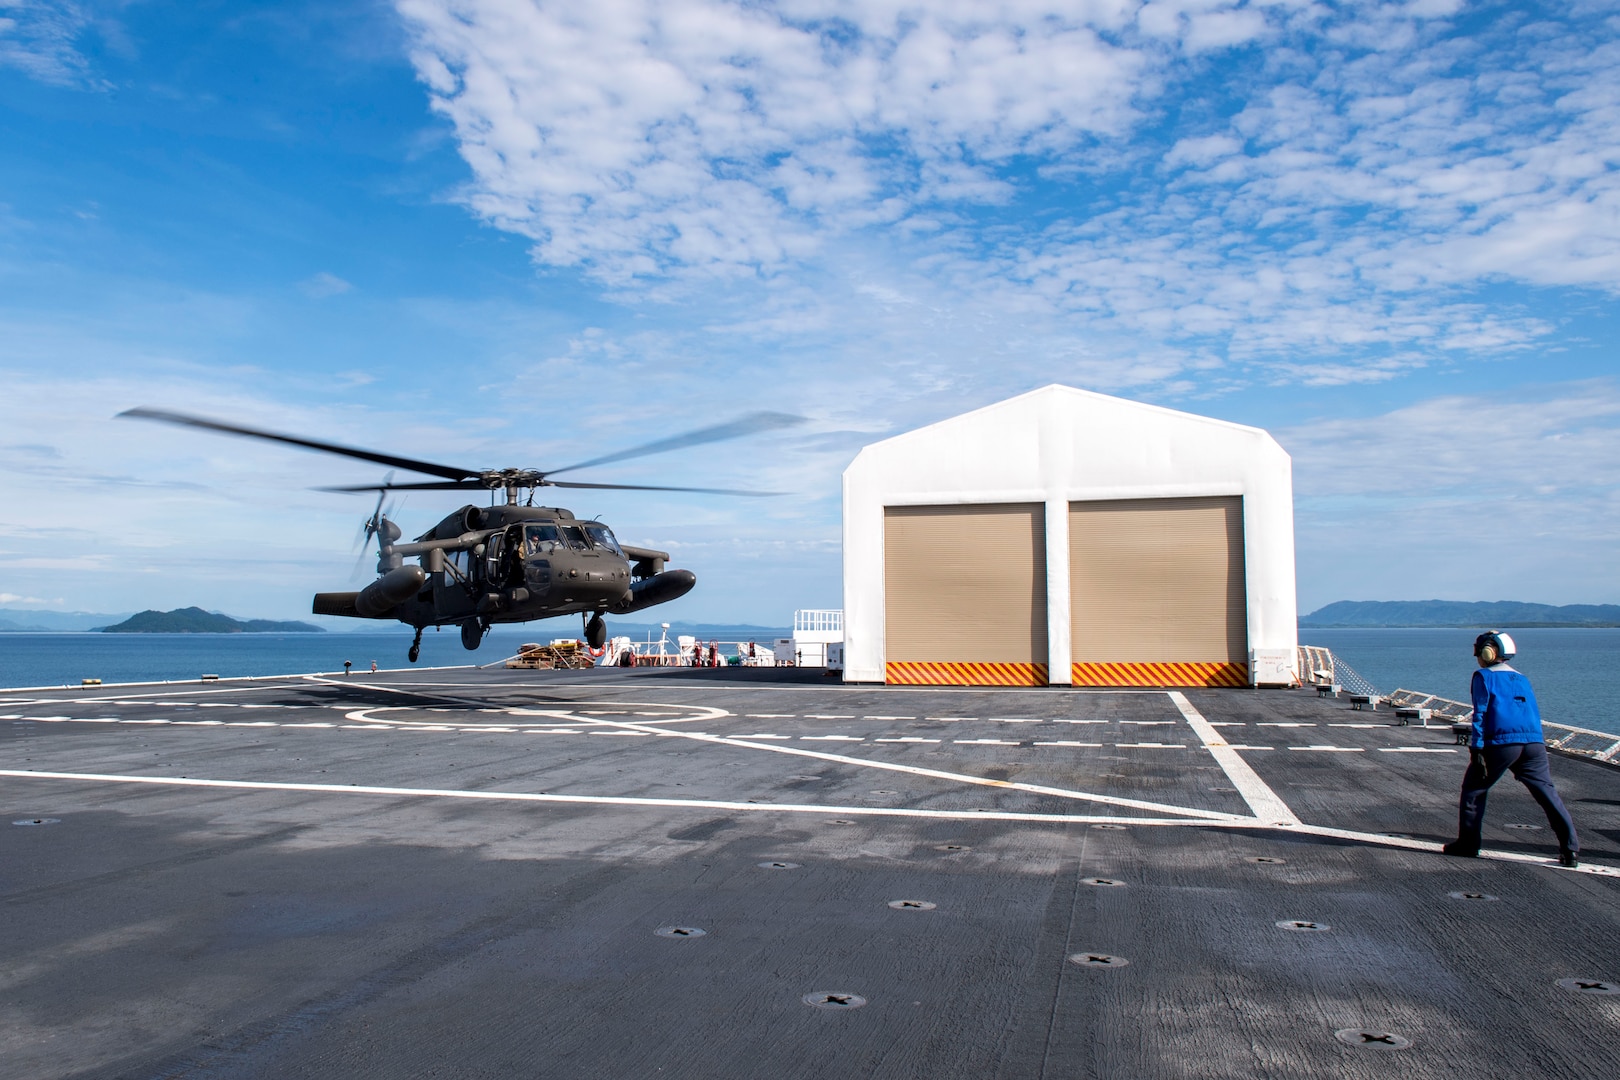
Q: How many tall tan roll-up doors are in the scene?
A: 2